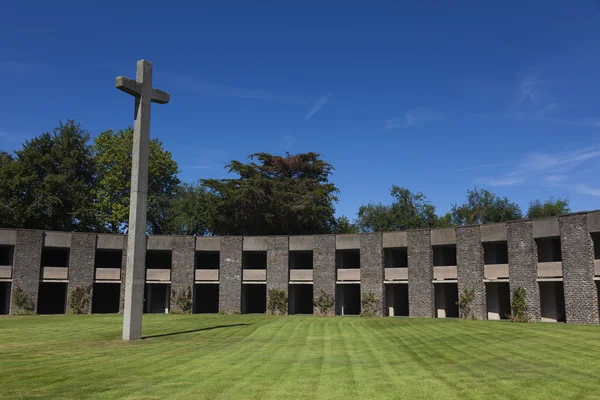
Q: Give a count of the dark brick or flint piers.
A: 12